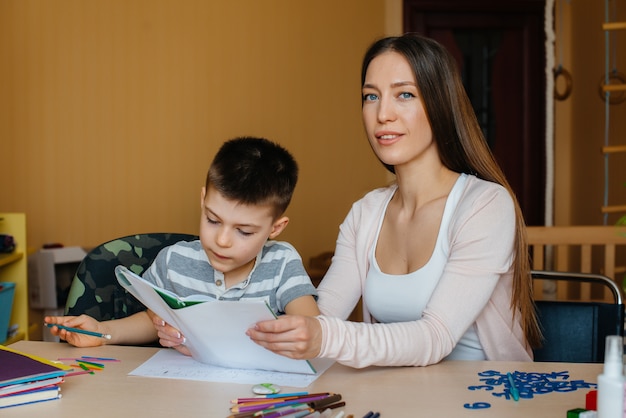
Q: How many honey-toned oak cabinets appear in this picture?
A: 0